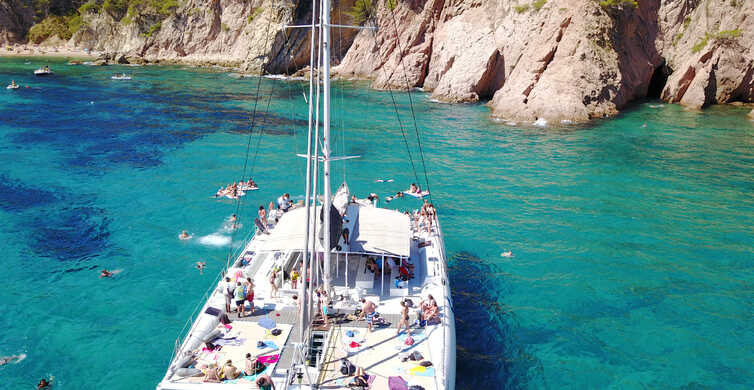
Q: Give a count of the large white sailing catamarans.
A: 1